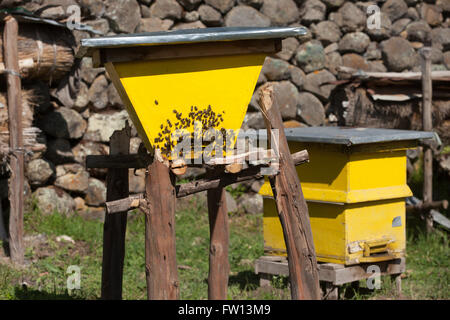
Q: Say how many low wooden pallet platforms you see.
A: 1